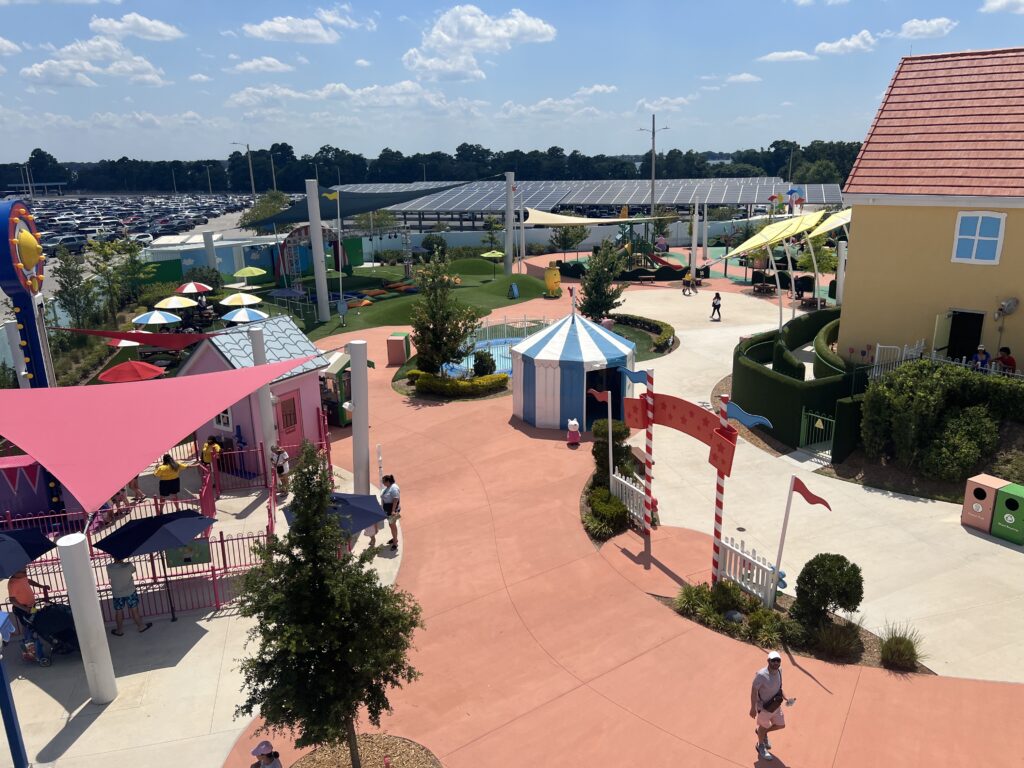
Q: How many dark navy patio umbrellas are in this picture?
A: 3